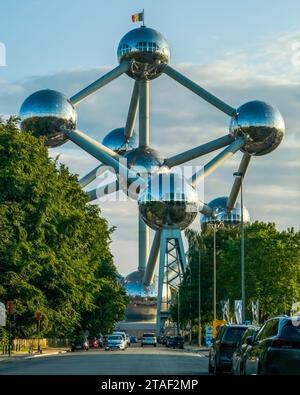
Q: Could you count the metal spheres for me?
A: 8